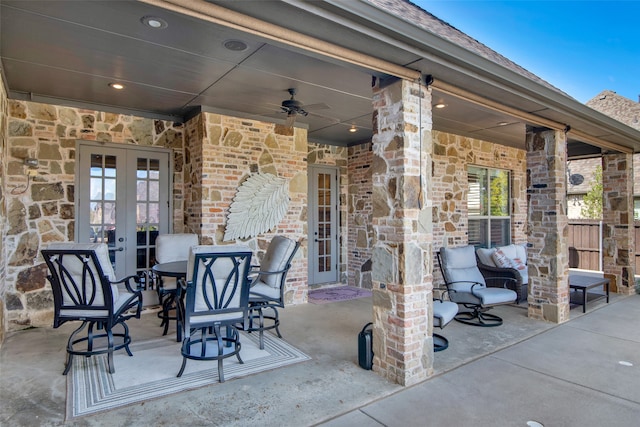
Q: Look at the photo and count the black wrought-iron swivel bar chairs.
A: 4